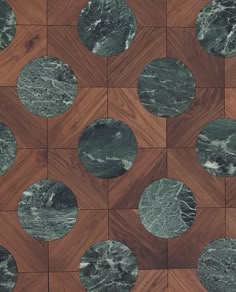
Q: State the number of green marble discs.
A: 13